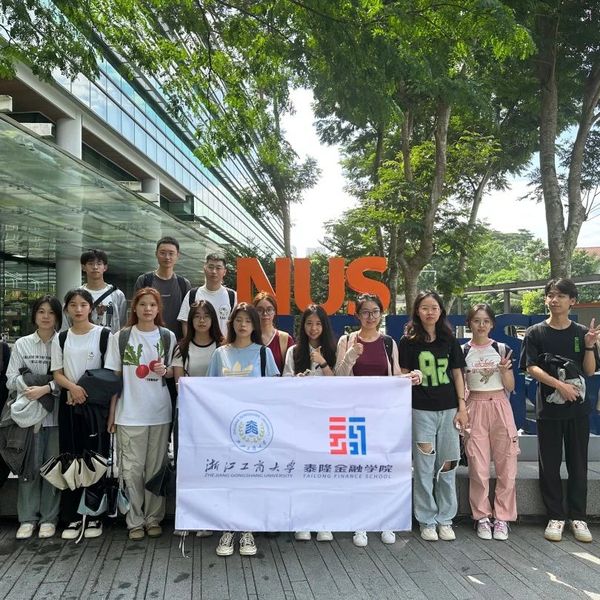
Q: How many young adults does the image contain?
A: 14